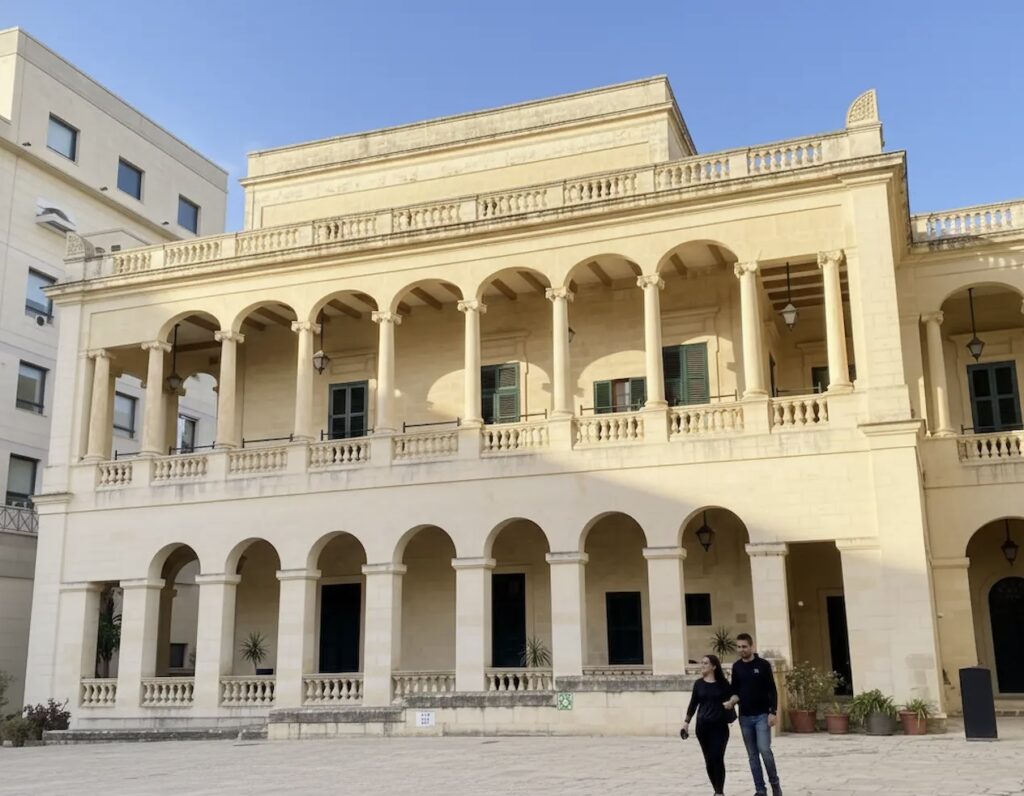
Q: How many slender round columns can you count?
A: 11